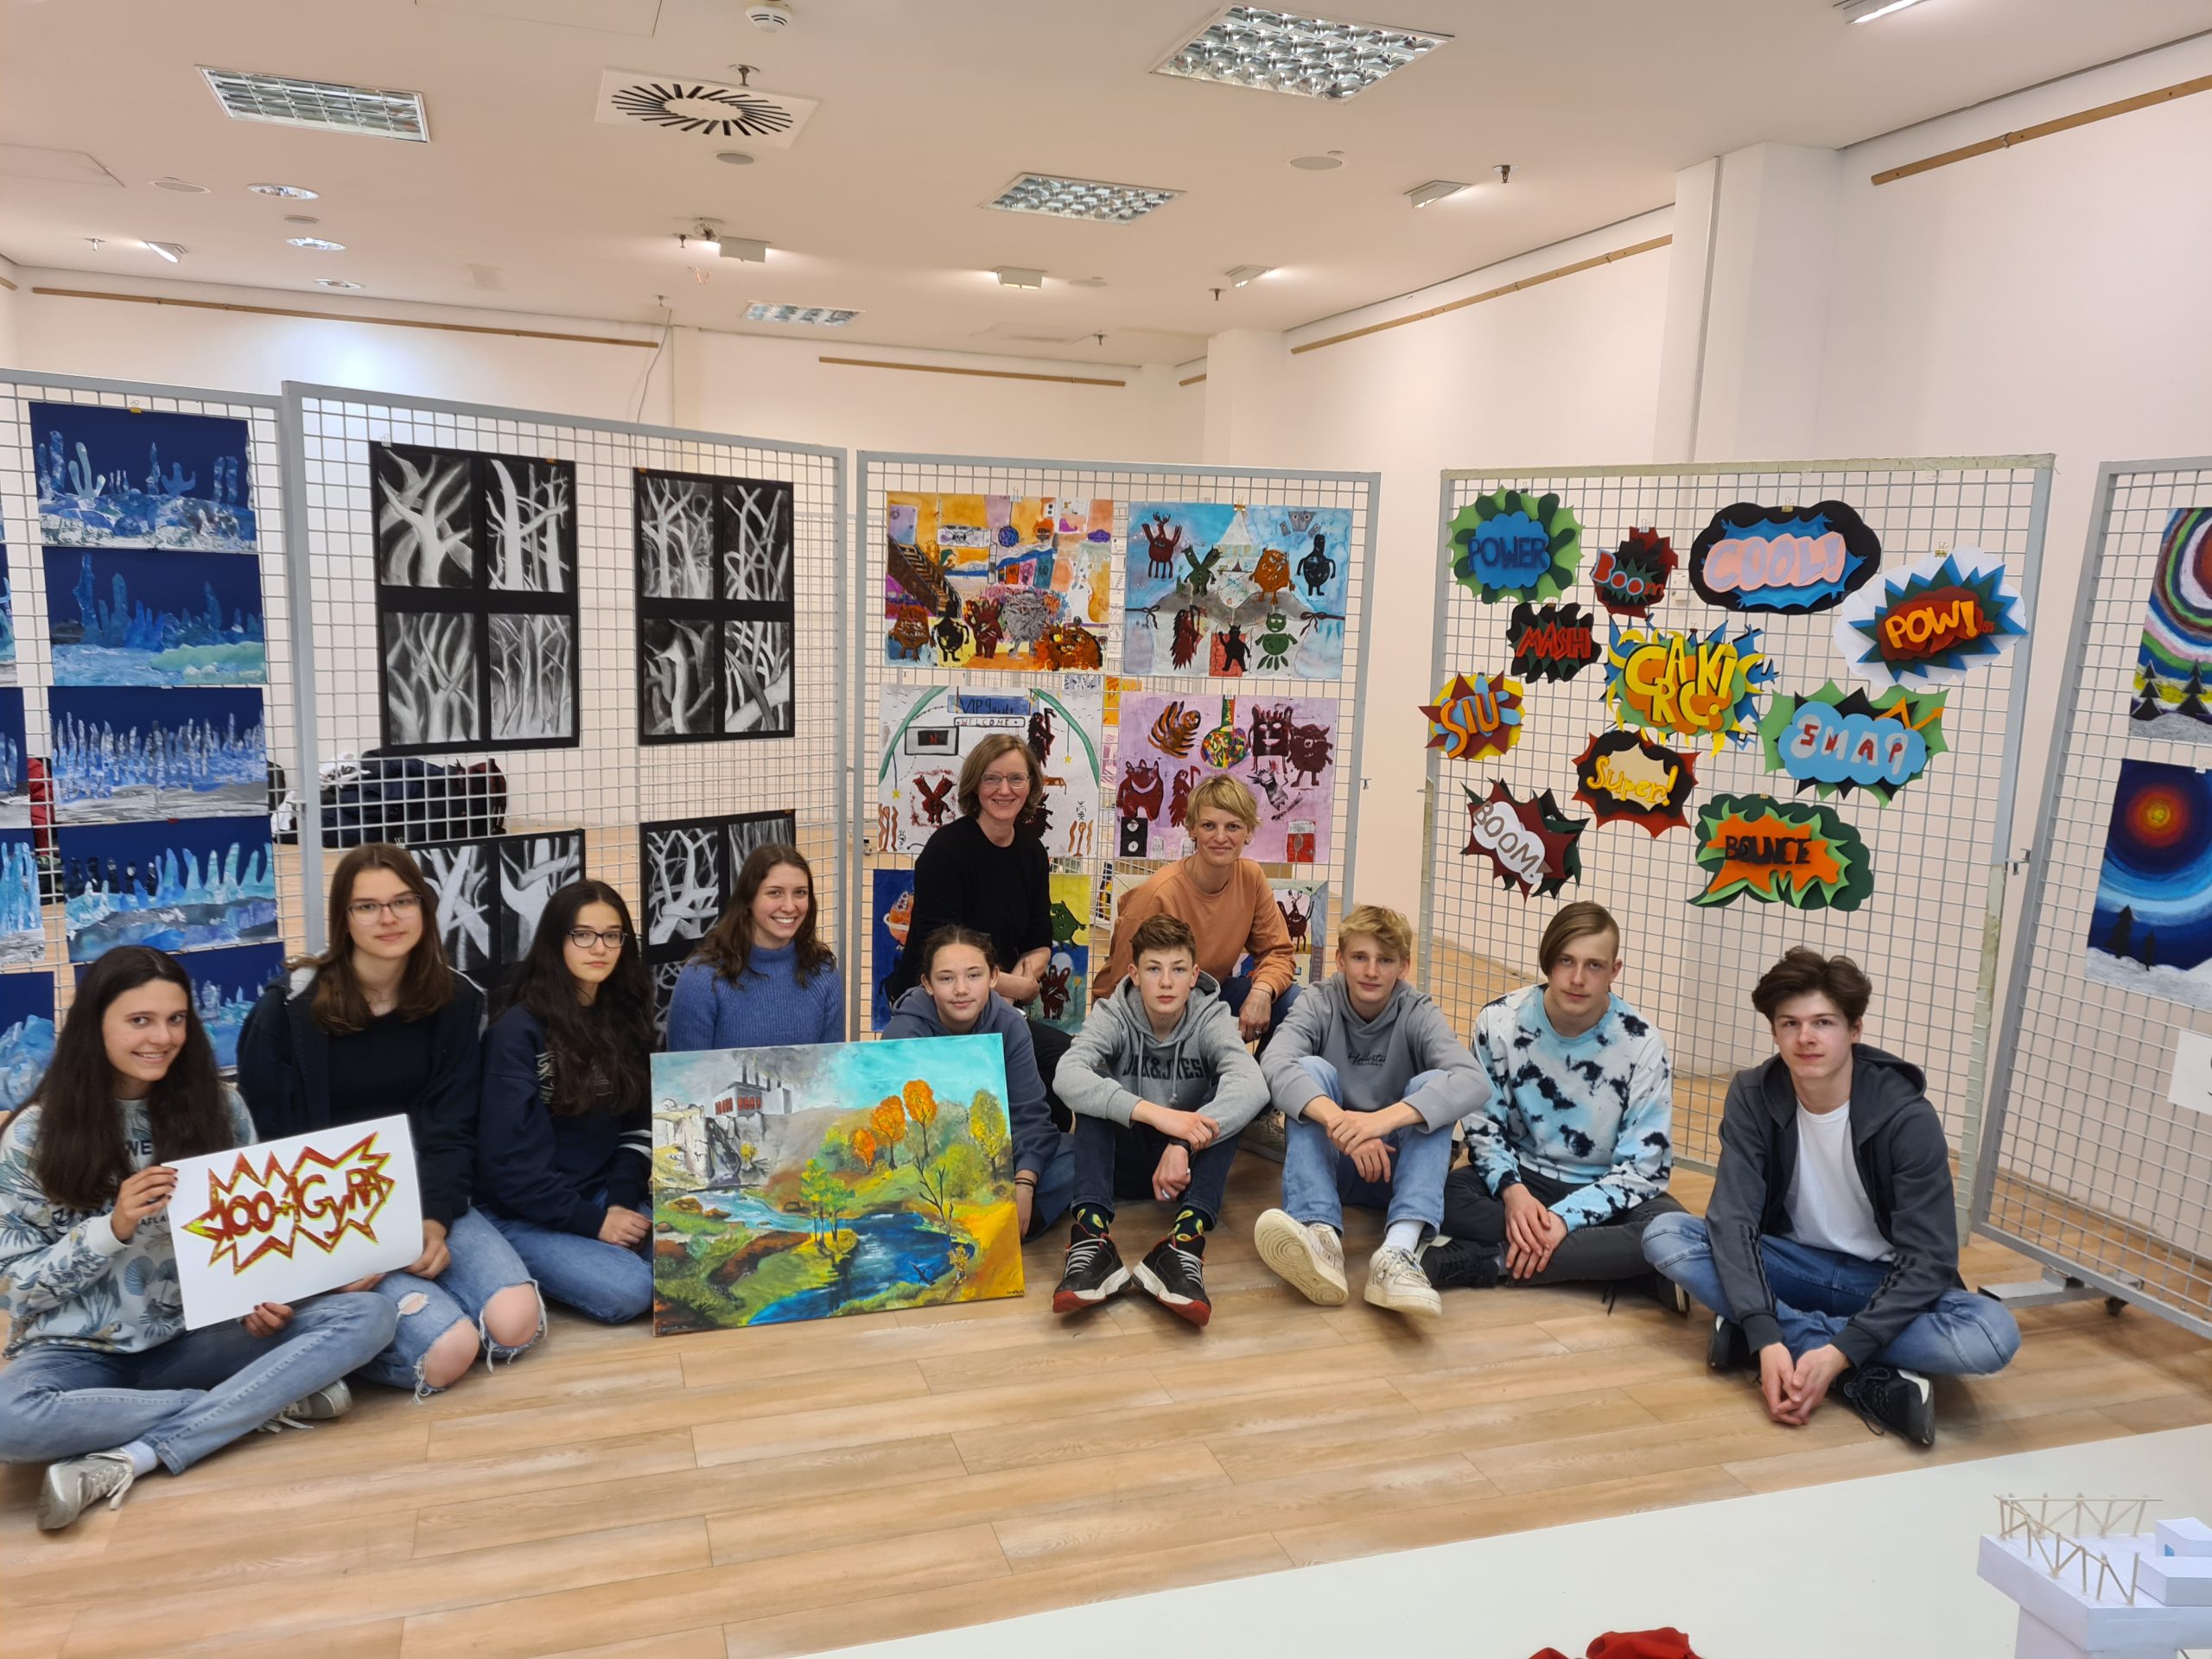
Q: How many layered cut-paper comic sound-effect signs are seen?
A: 11